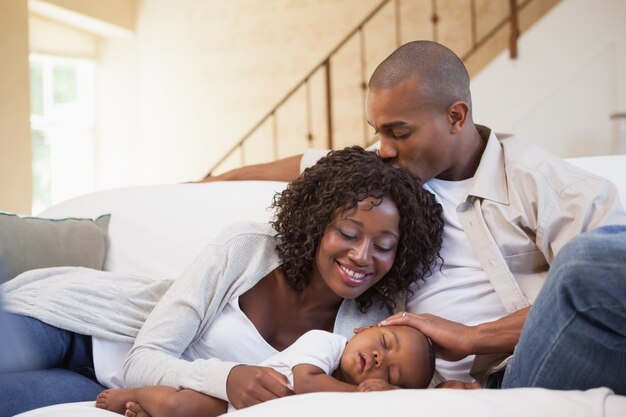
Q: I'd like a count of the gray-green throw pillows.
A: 1